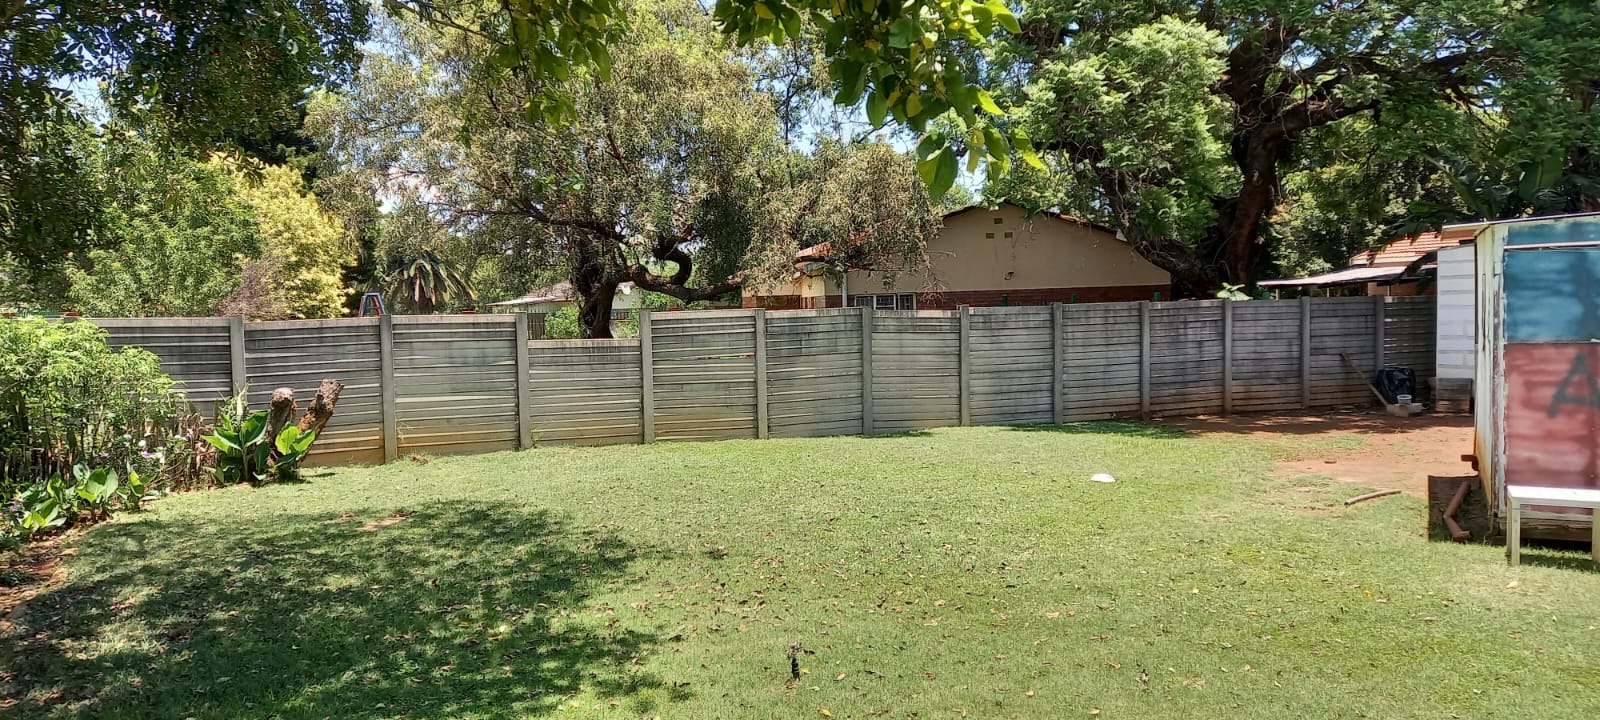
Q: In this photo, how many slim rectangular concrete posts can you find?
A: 12